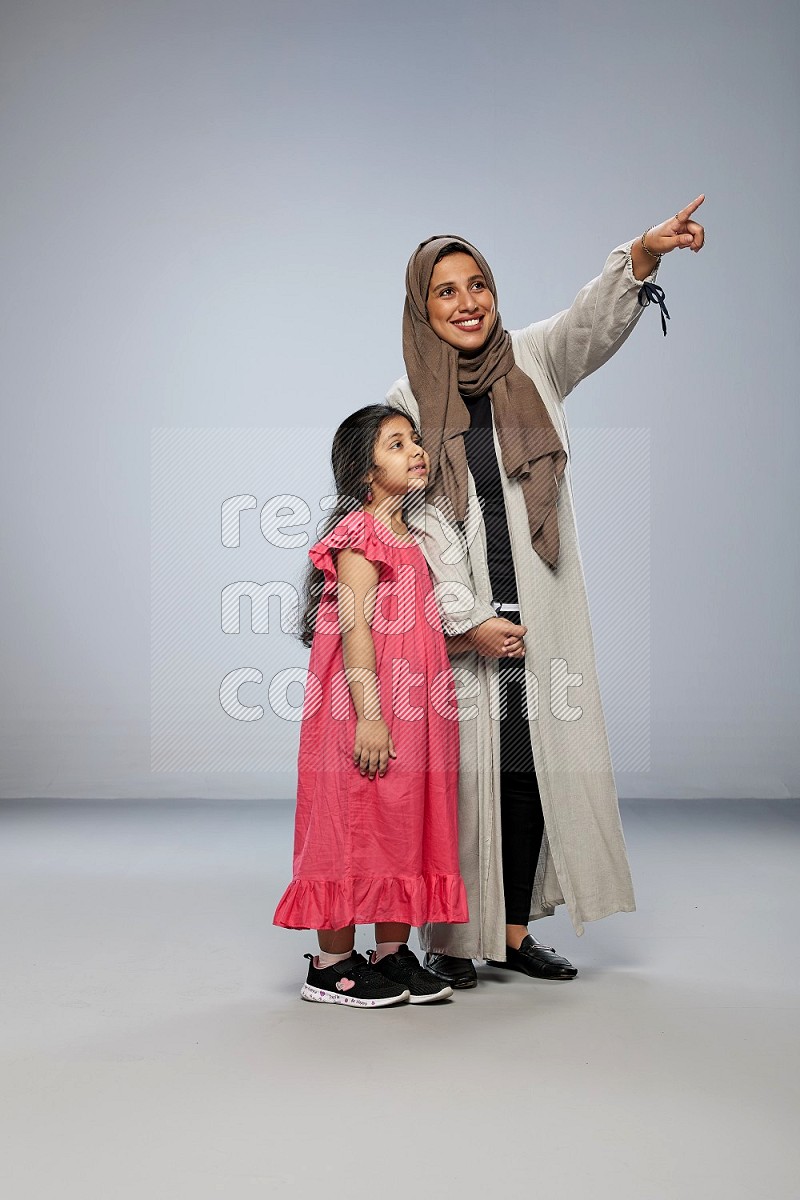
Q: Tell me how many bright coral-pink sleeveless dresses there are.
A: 1